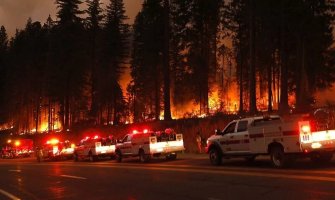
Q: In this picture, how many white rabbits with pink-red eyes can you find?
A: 0